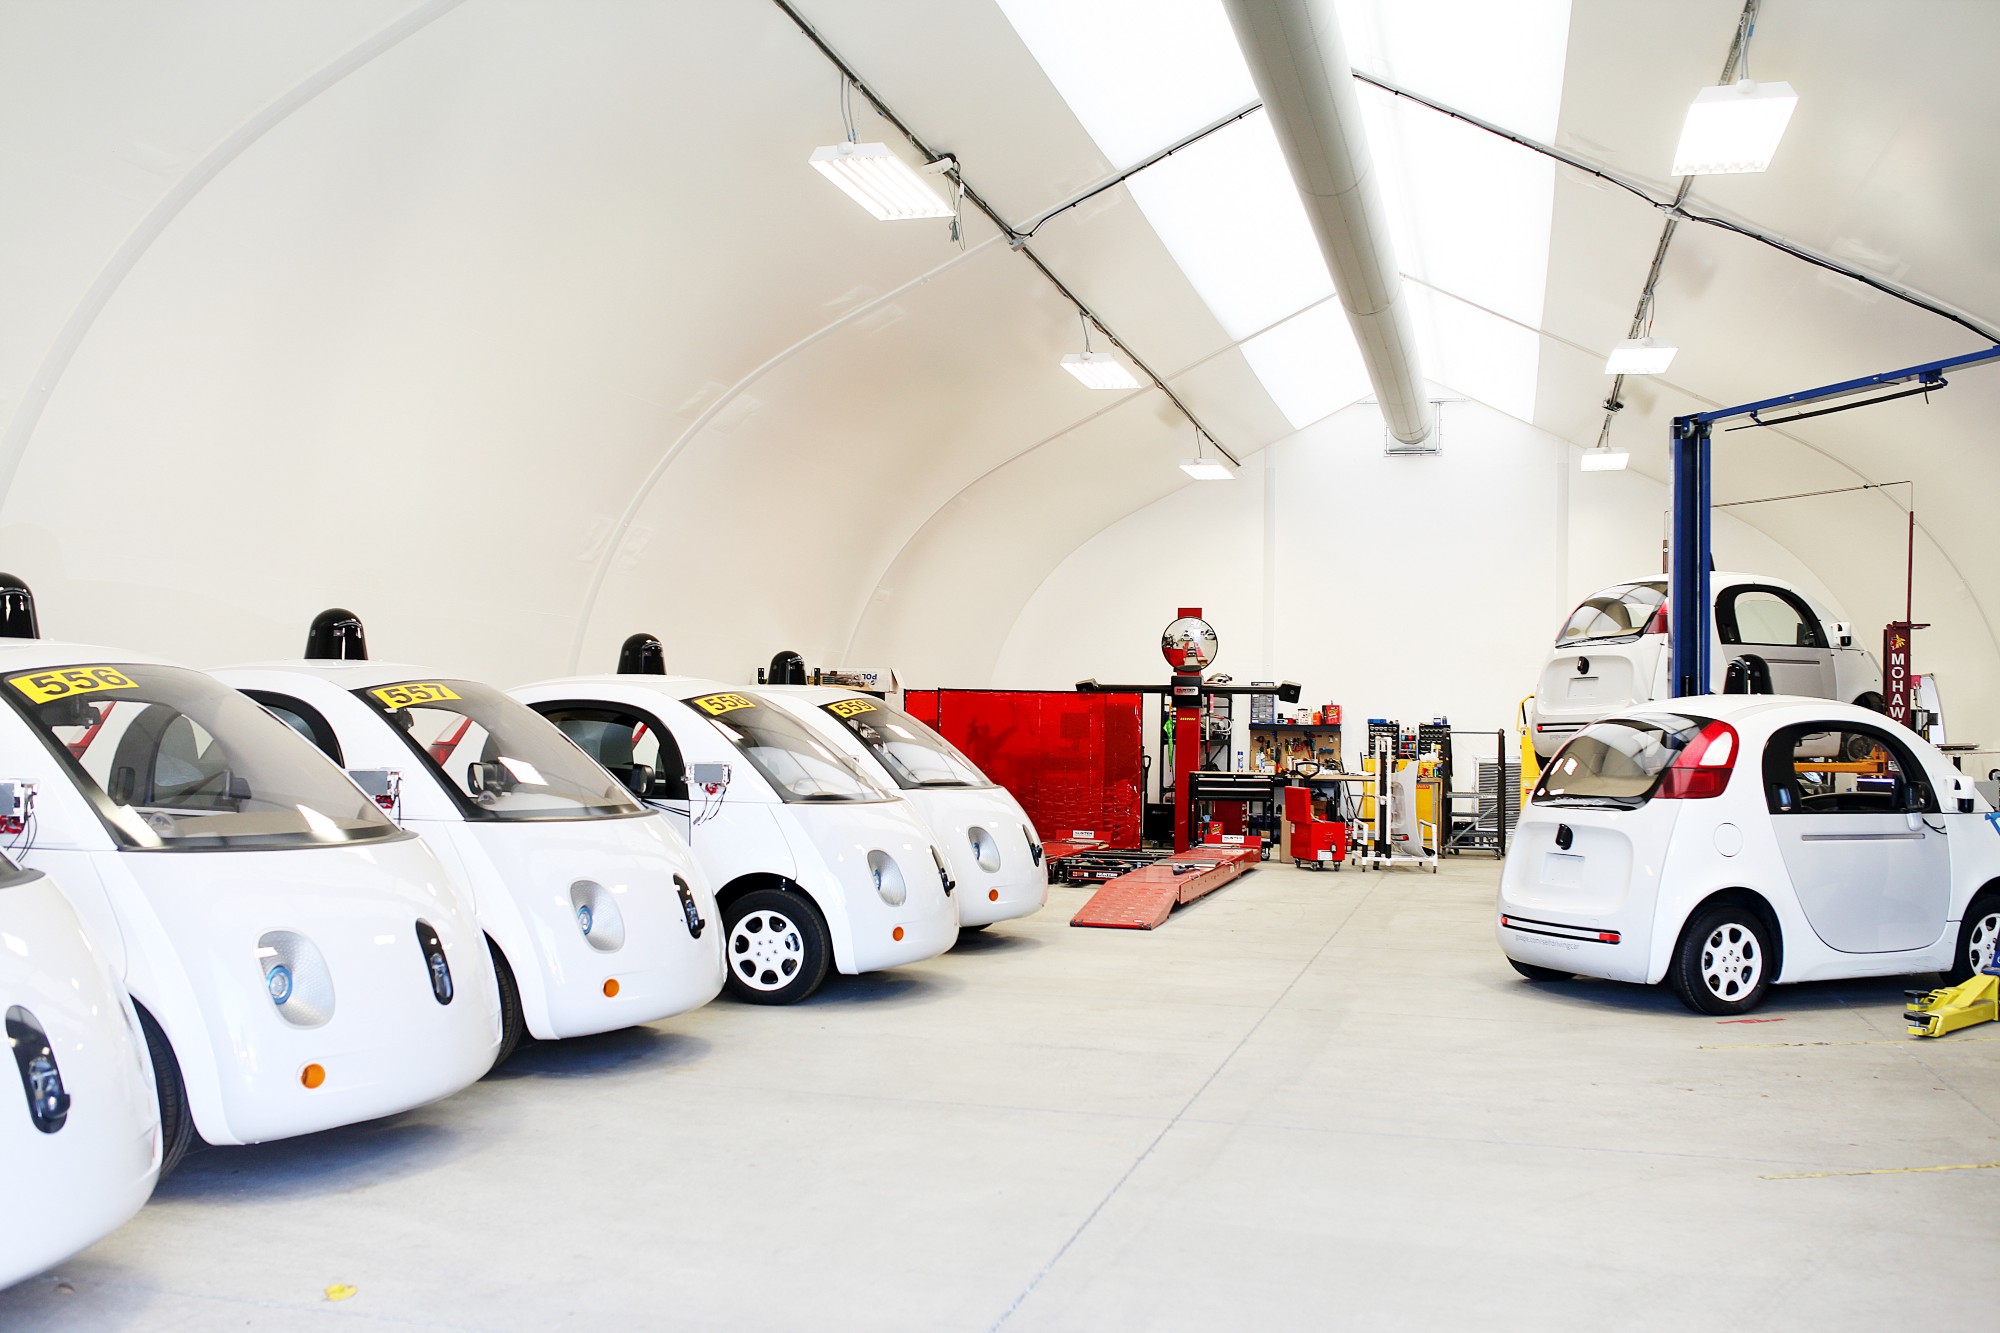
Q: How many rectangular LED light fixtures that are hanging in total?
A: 6